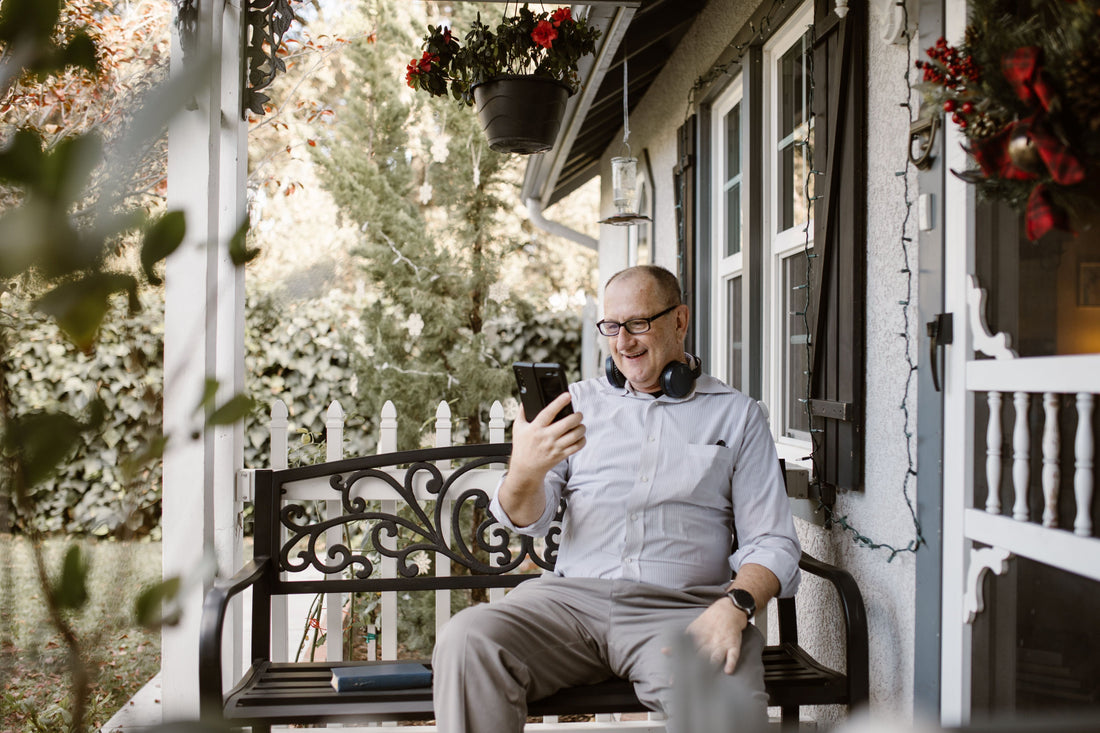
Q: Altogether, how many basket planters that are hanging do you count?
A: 1